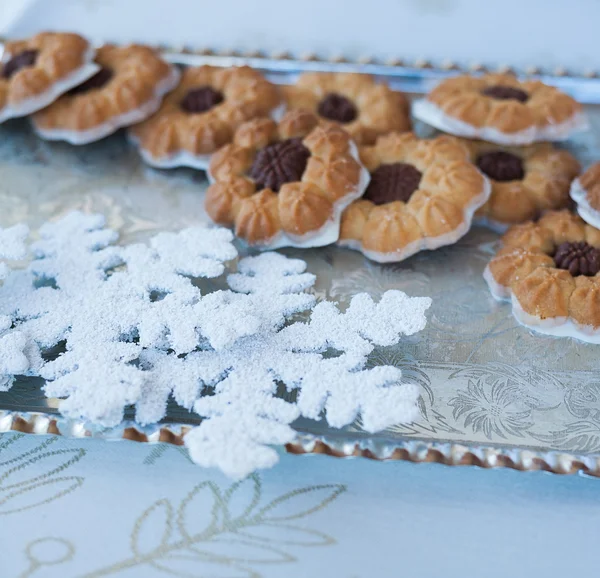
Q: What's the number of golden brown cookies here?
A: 10